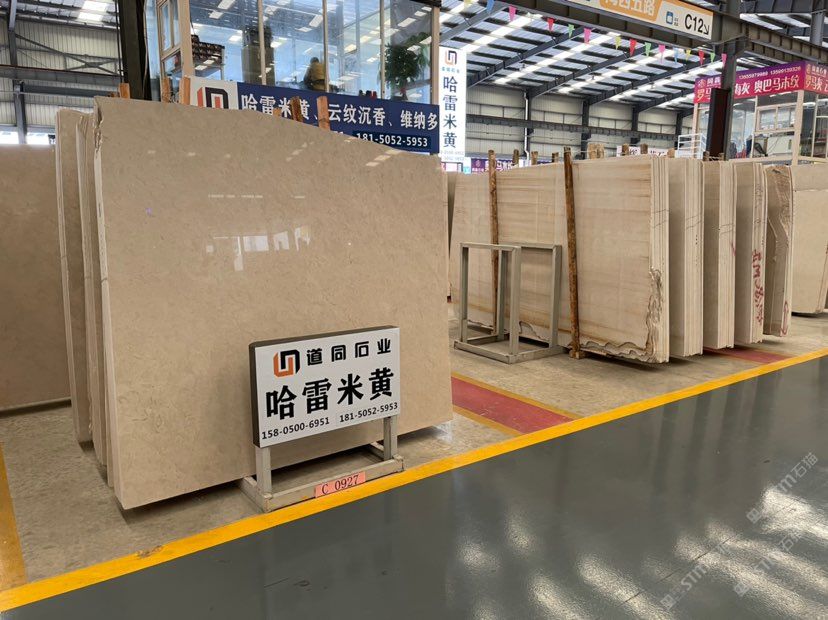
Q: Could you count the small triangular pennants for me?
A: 15